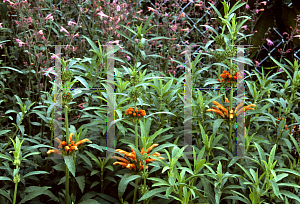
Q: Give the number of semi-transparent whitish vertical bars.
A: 4